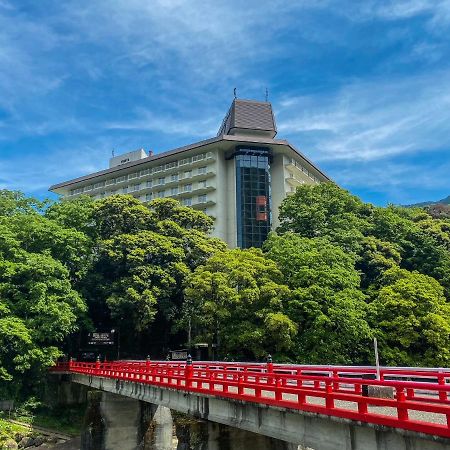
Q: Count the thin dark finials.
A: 2